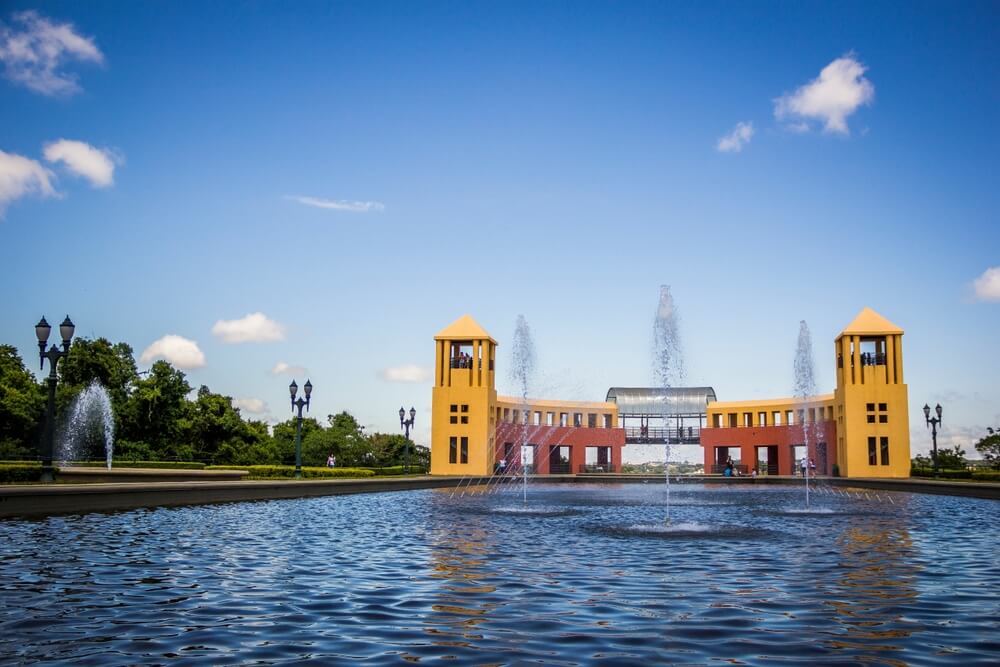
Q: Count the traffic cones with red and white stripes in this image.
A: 0